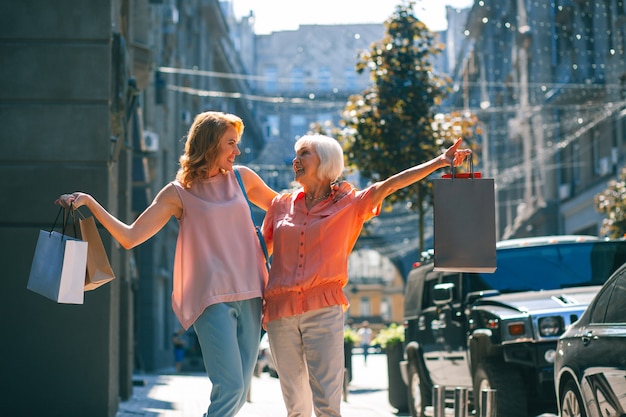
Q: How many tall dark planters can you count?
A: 2